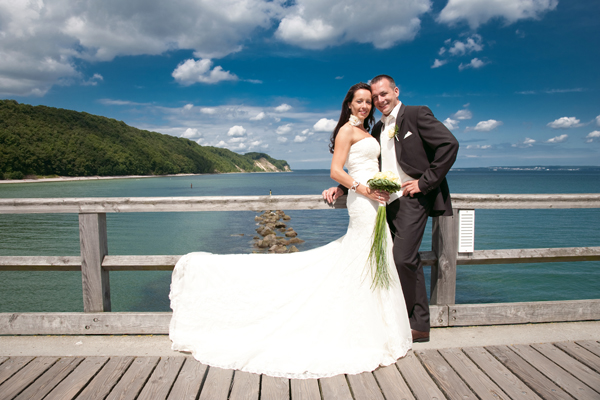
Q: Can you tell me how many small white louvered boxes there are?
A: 1